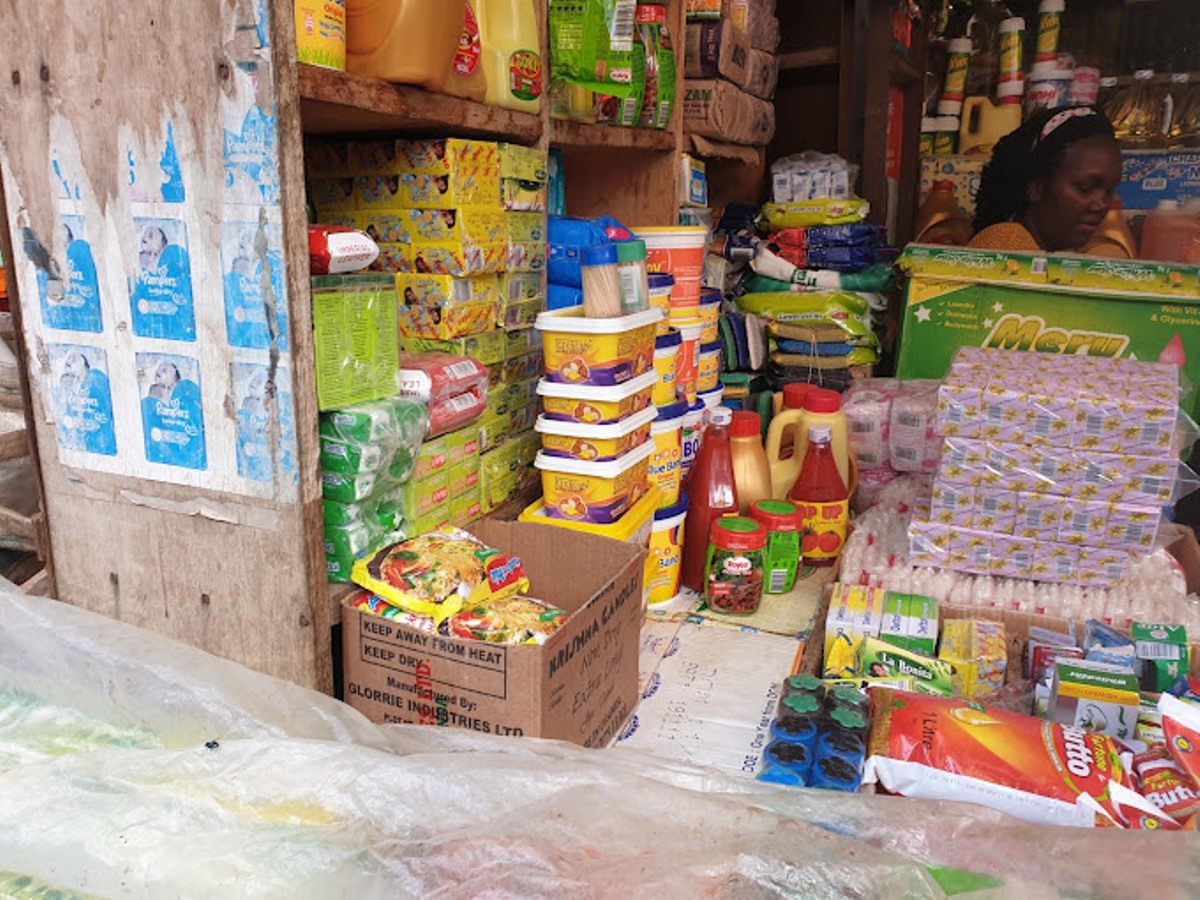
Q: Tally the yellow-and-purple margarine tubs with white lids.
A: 4